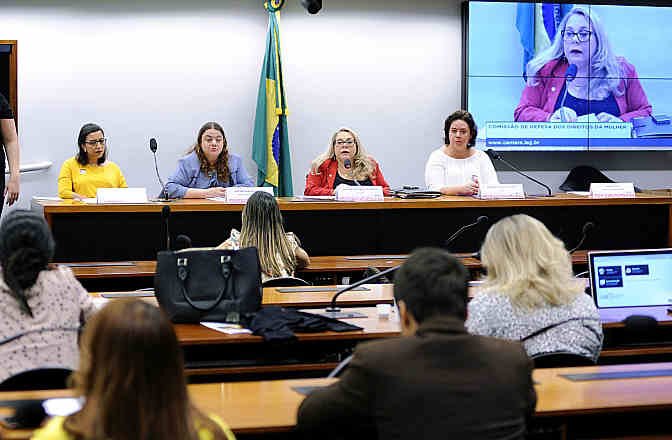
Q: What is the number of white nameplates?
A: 5